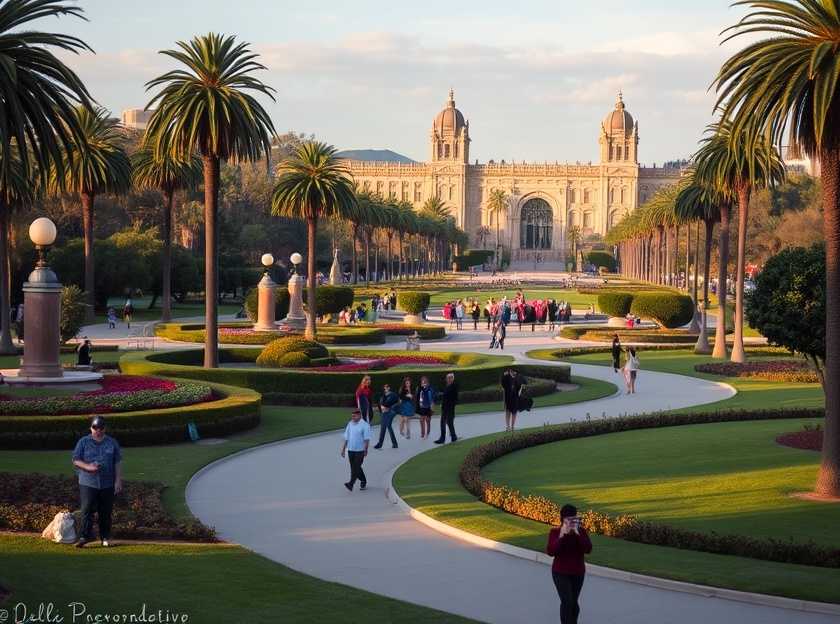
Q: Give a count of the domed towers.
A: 2